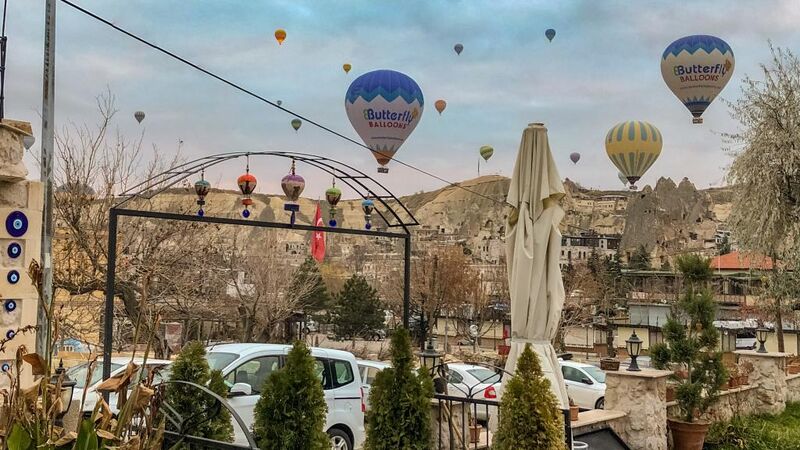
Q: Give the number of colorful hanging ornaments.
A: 5